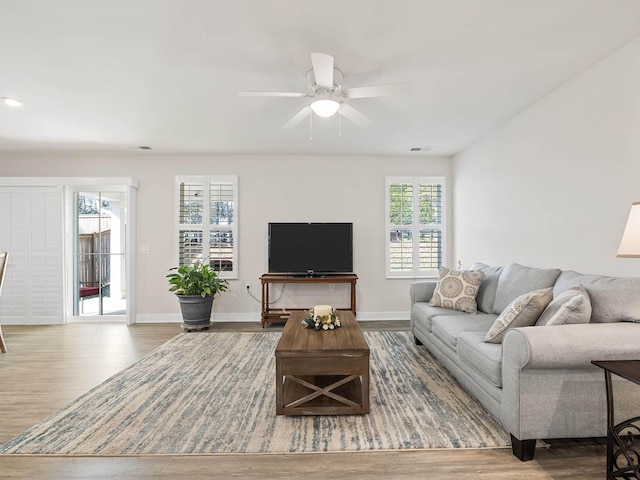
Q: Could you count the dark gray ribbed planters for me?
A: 1